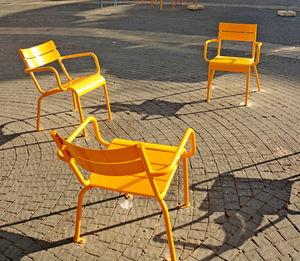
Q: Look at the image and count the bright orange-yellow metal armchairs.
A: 3